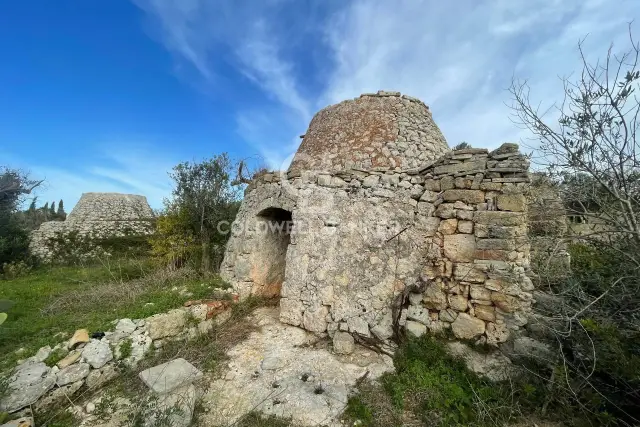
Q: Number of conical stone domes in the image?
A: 2